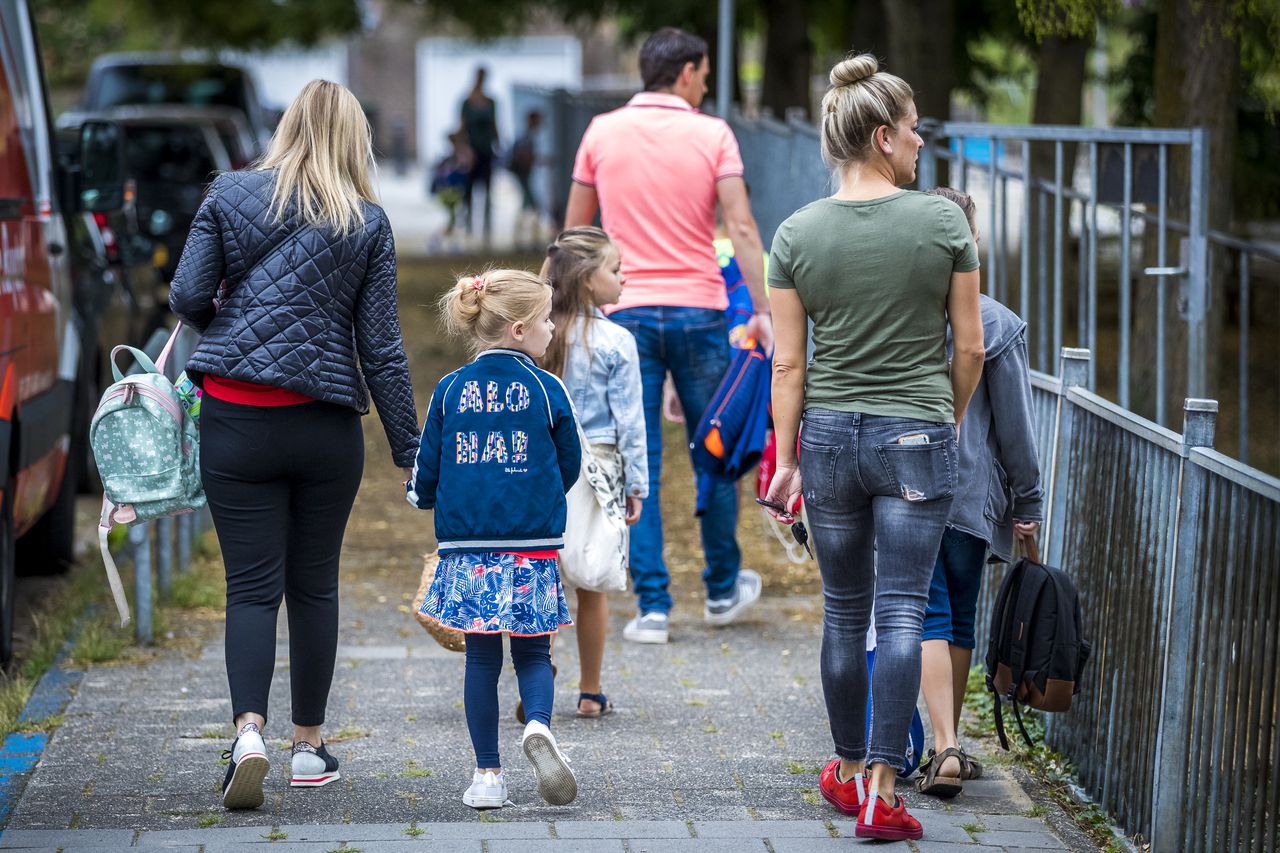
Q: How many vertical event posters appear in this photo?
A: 0